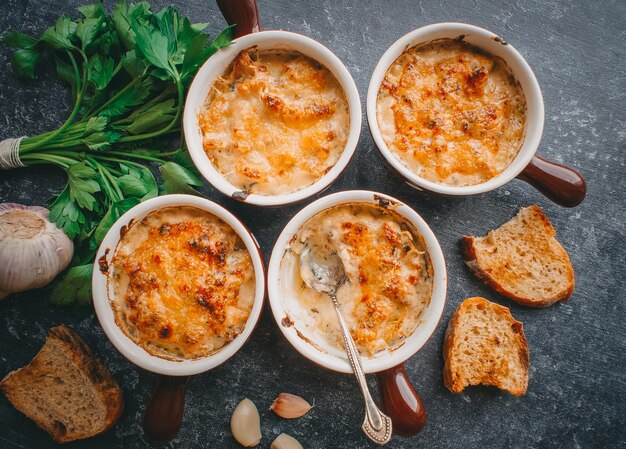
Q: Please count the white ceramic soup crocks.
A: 4